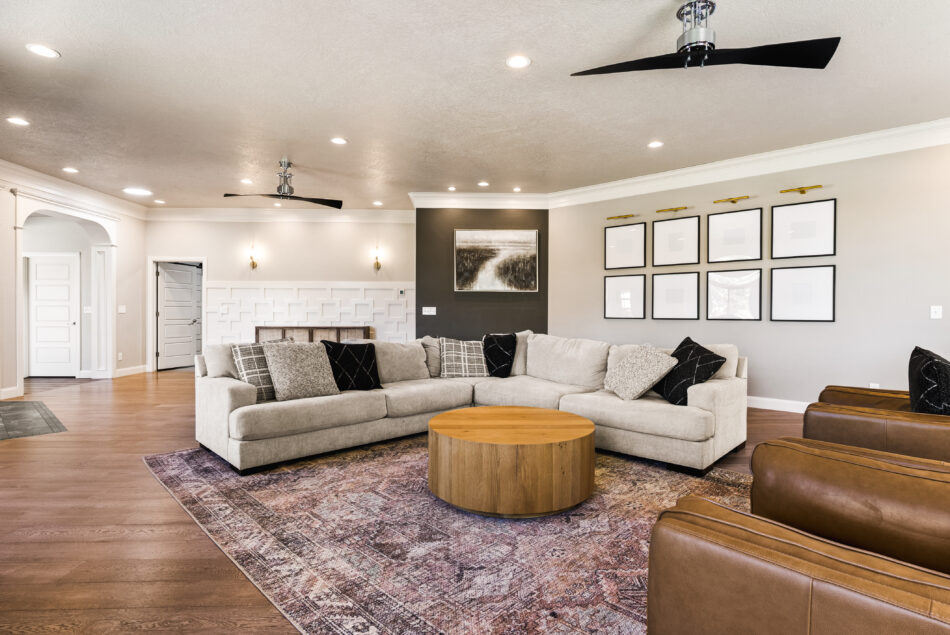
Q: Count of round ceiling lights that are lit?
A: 14